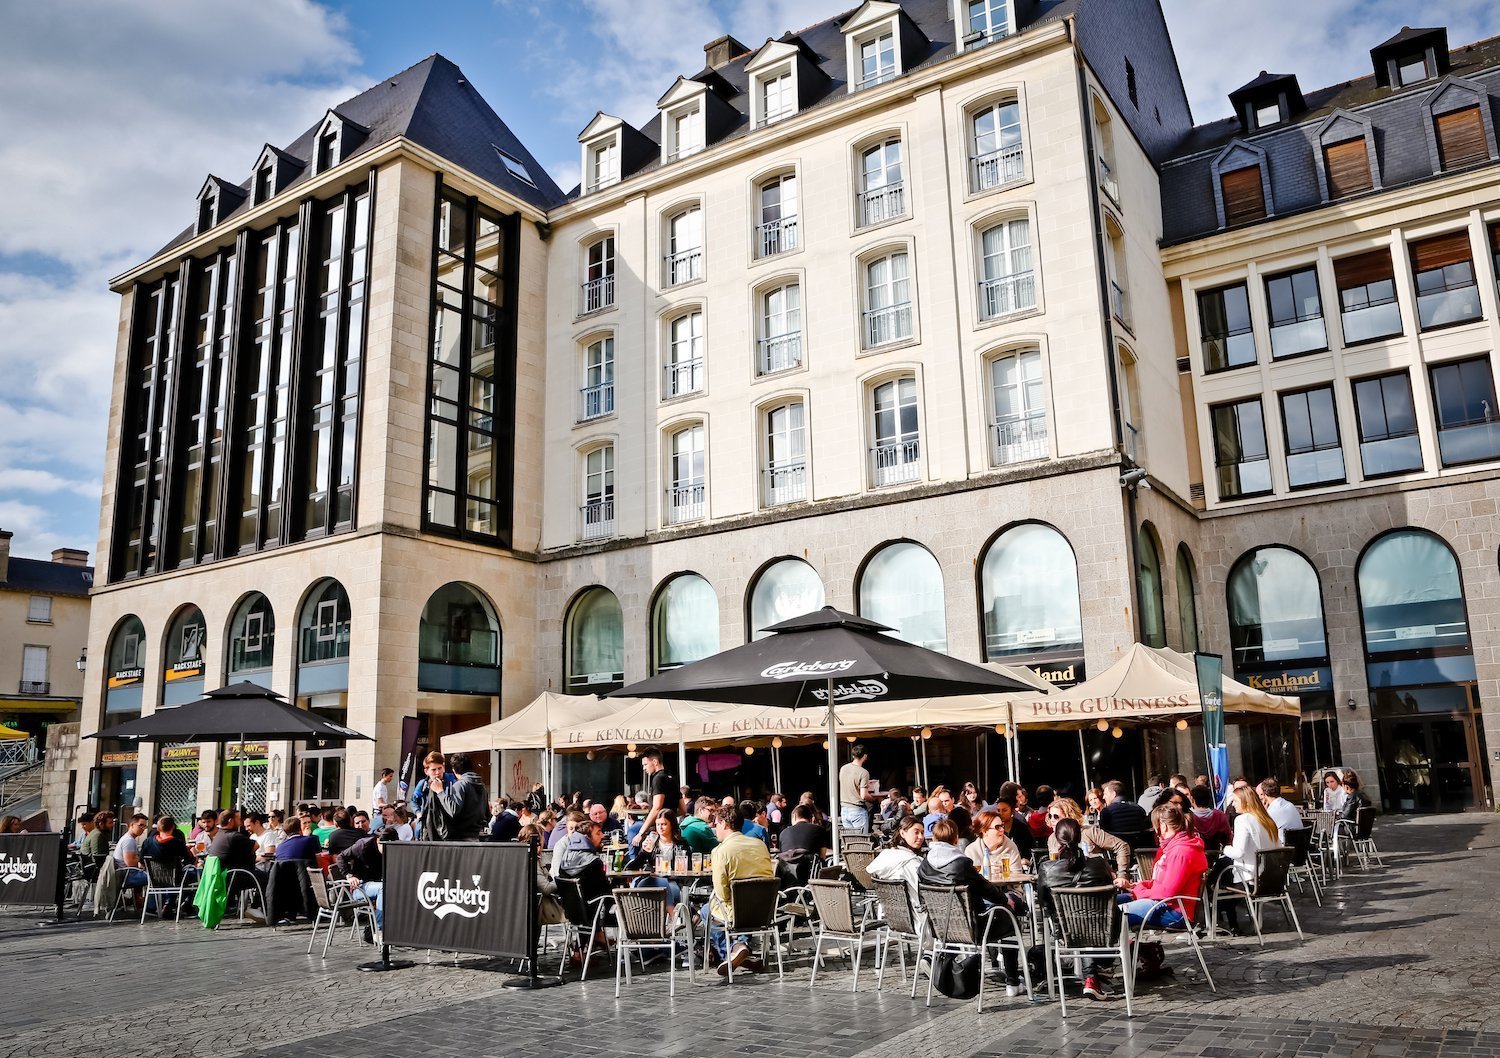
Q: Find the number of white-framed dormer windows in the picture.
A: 5